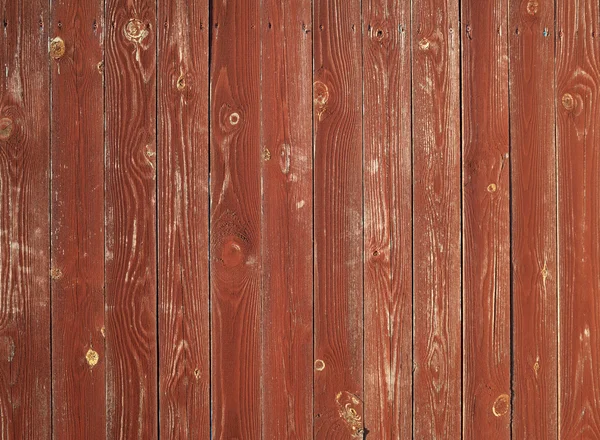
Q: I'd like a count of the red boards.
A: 12